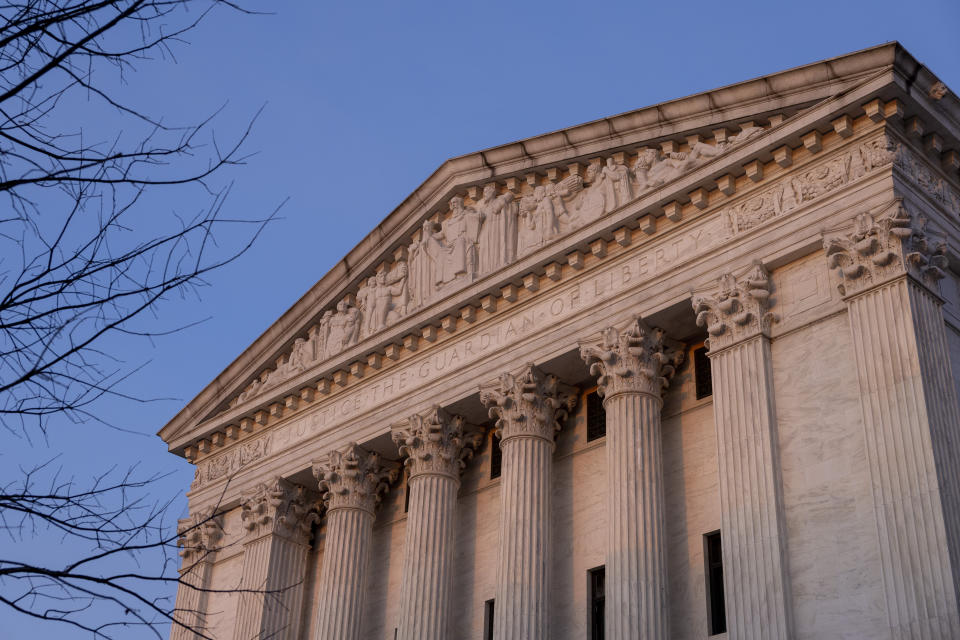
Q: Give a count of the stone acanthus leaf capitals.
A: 8